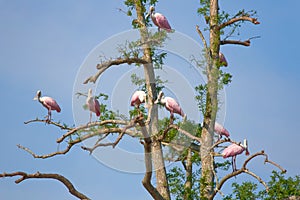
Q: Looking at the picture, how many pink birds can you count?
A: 8